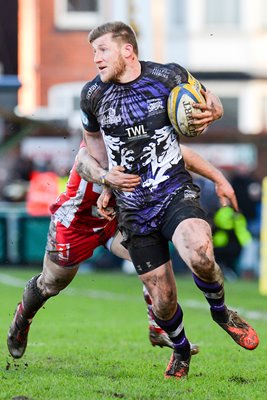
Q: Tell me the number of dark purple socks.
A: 2